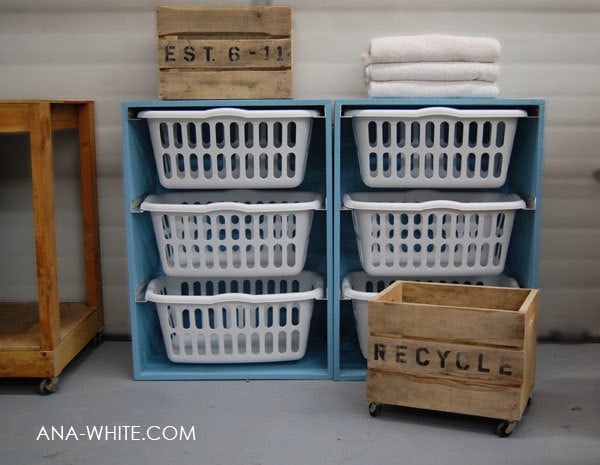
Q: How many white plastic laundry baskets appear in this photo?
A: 6